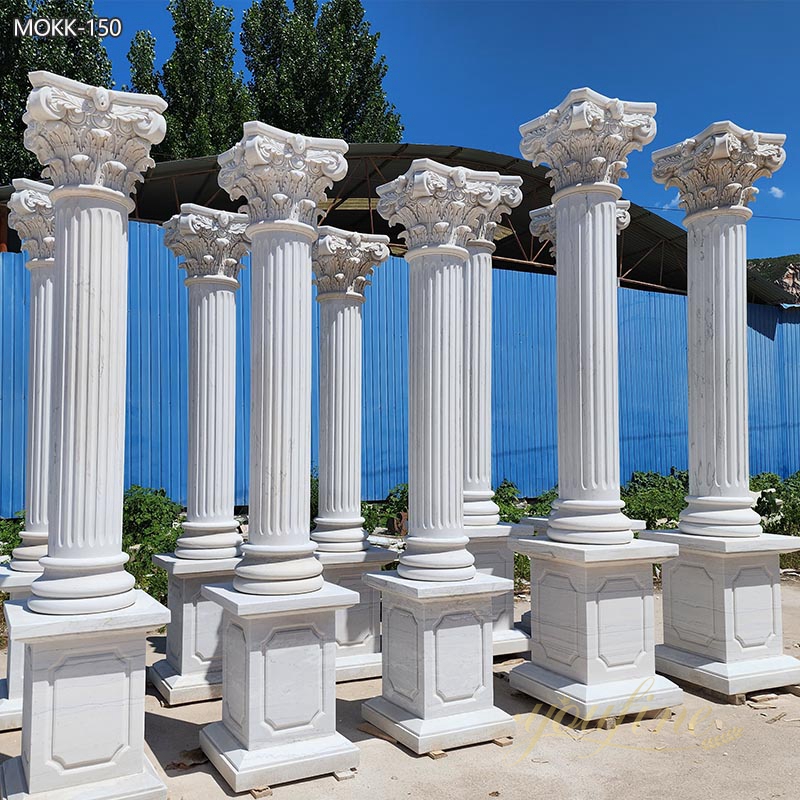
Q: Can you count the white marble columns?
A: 10